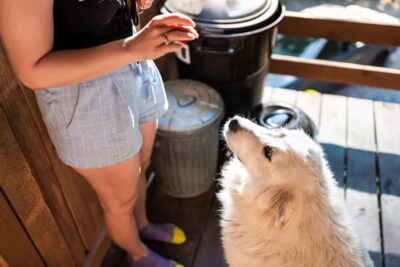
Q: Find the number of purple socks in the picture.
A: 2